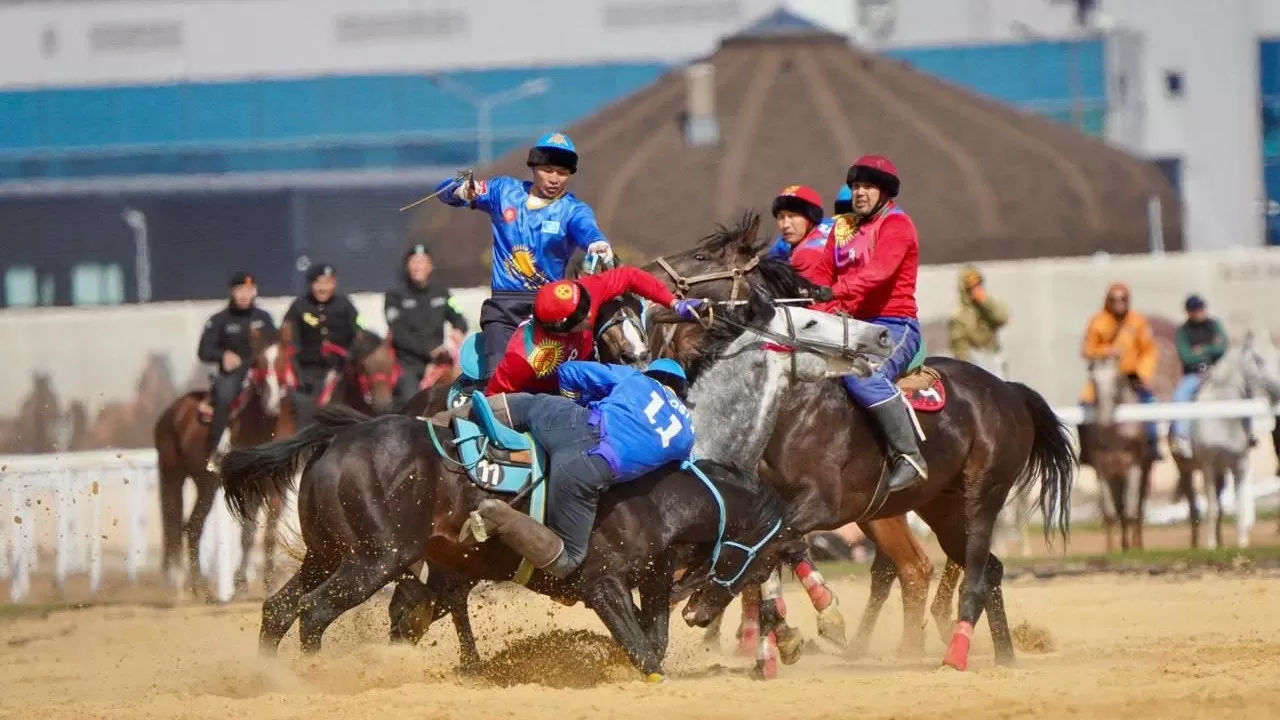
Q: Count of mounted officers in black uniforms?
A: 3